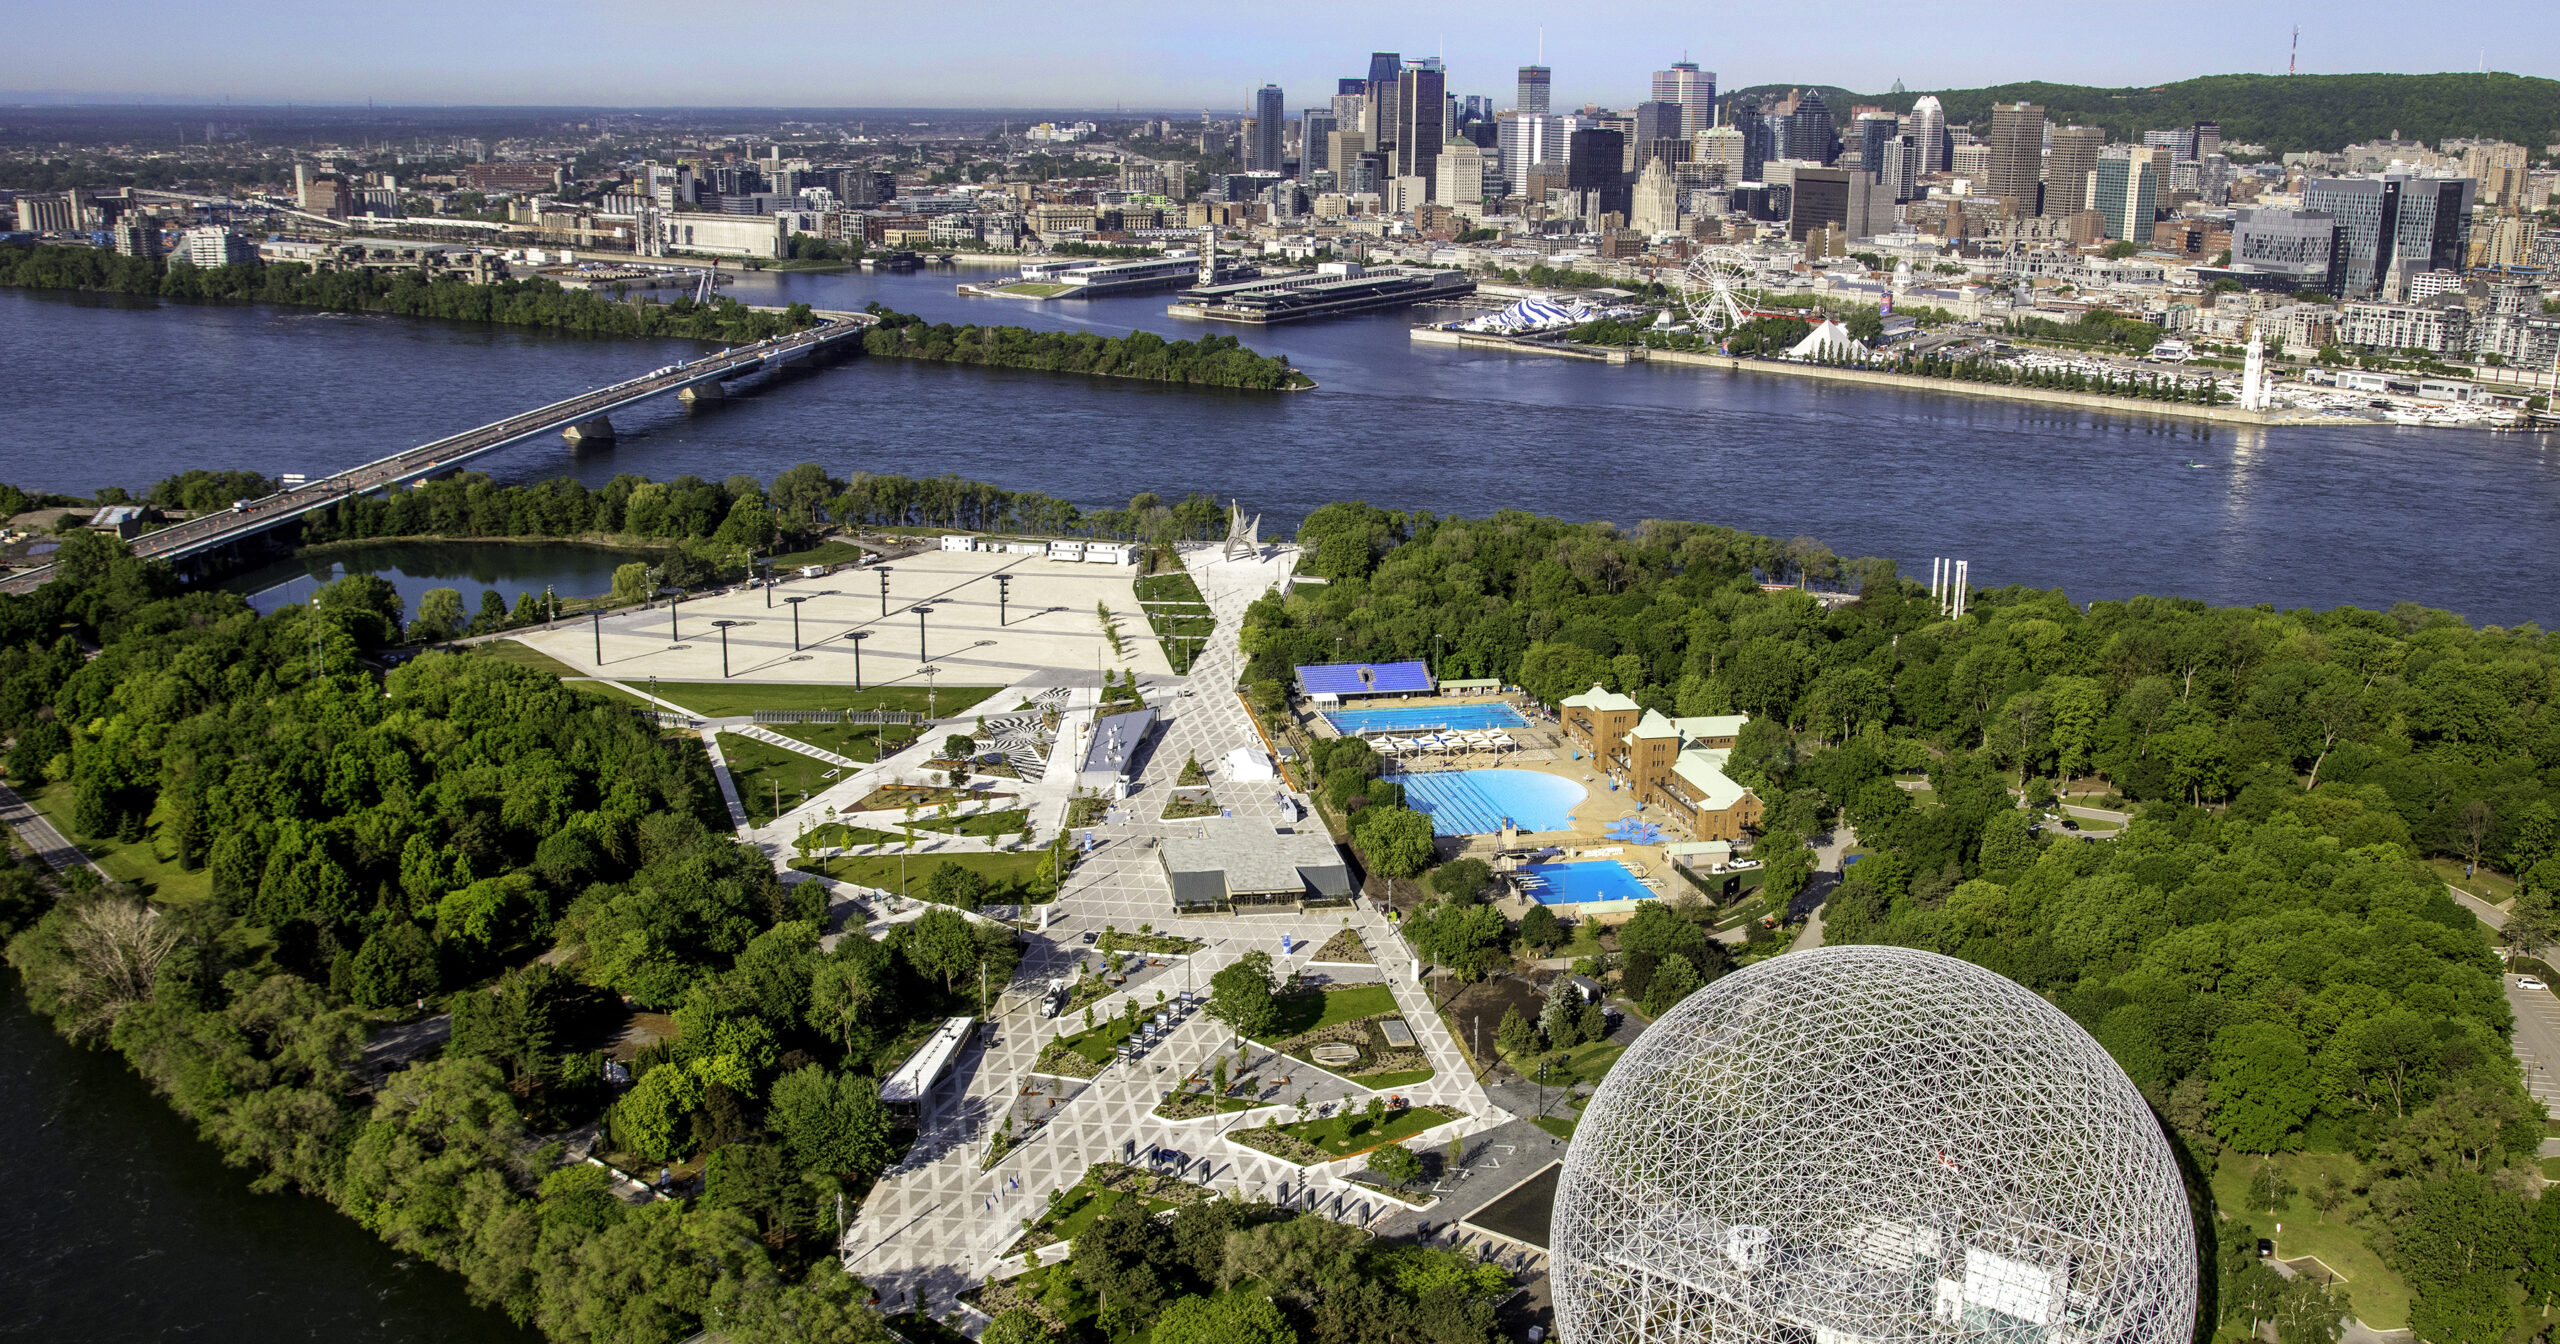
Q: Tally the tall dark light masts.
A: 9